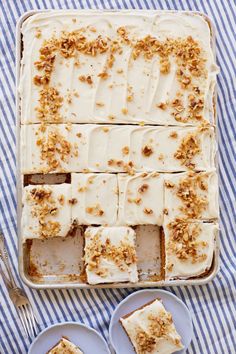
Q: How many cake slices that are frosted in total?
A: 8